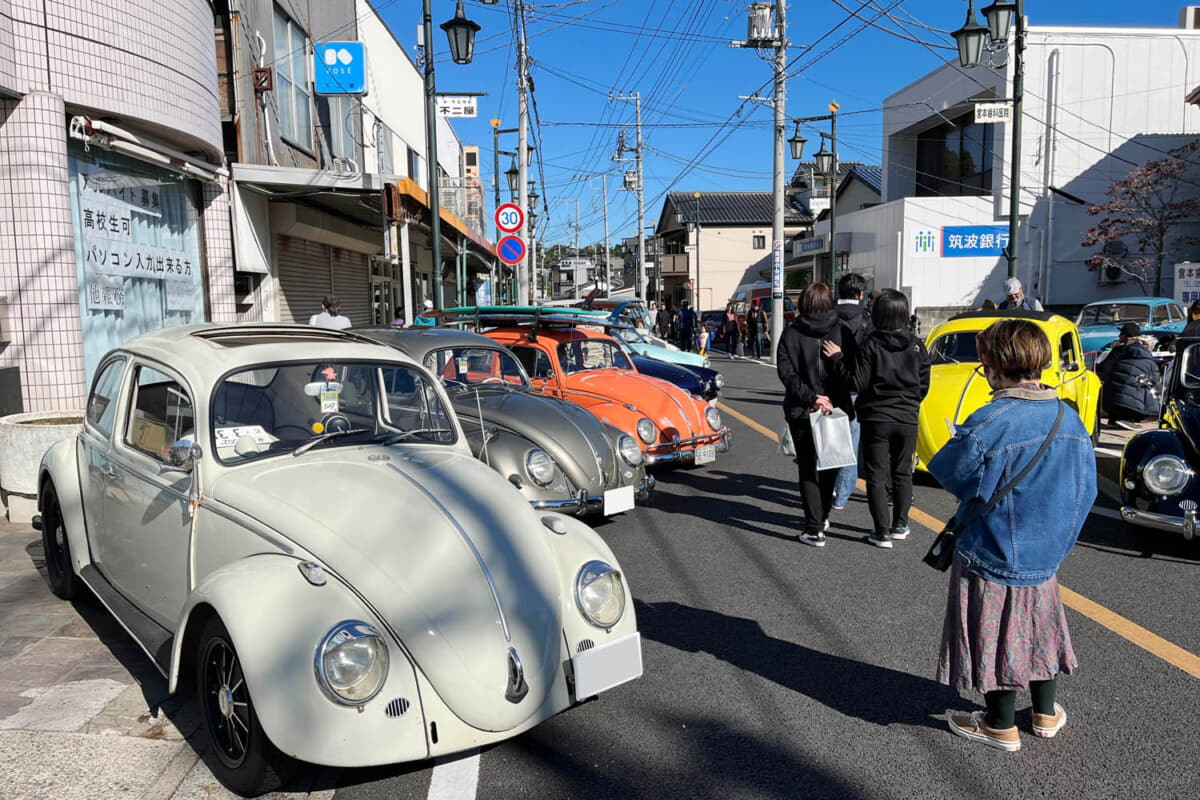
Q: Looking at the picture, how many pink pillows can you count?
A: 0